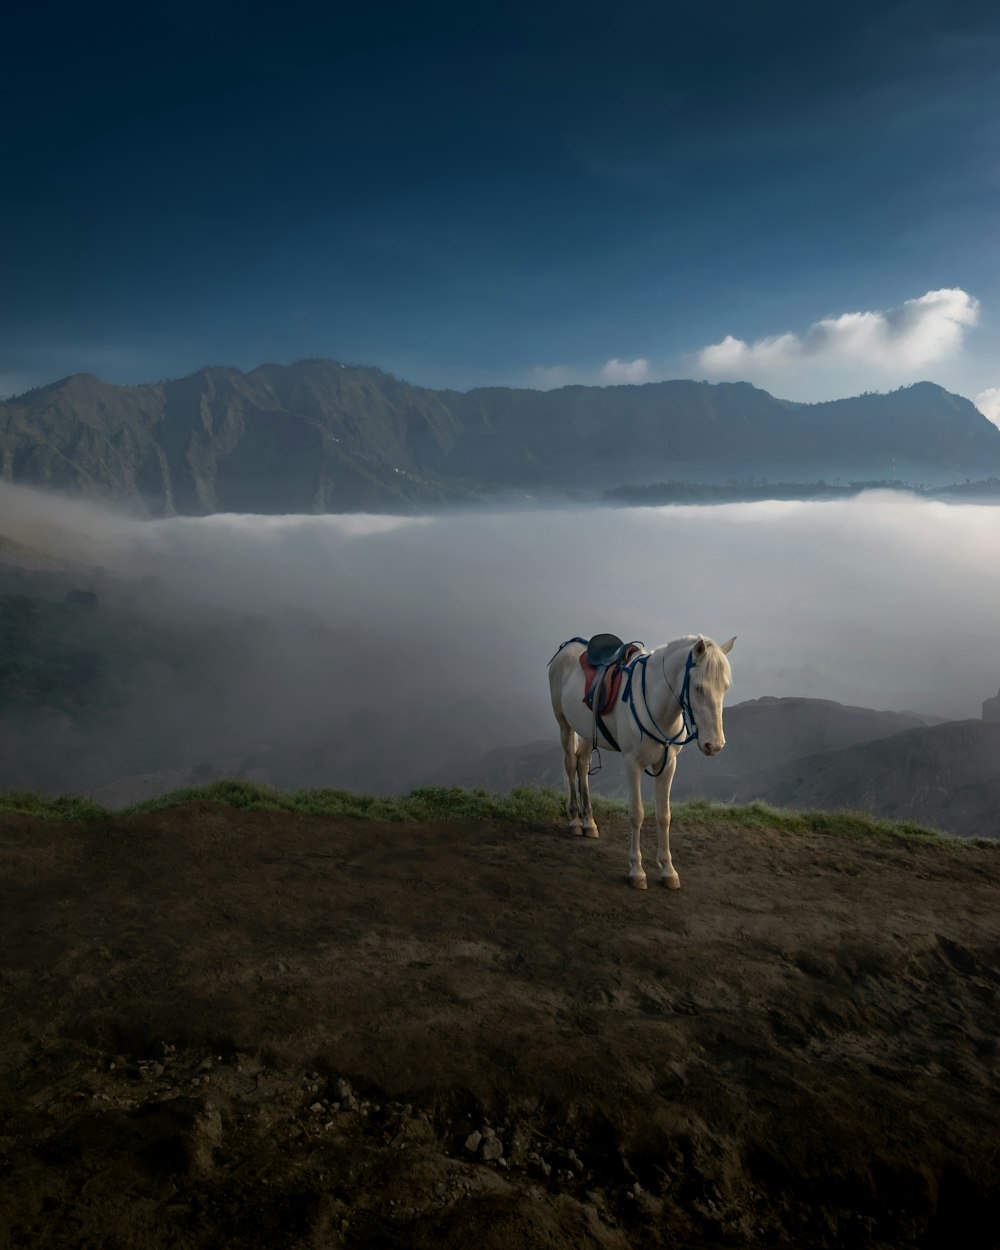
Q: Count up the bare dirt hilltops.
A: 1